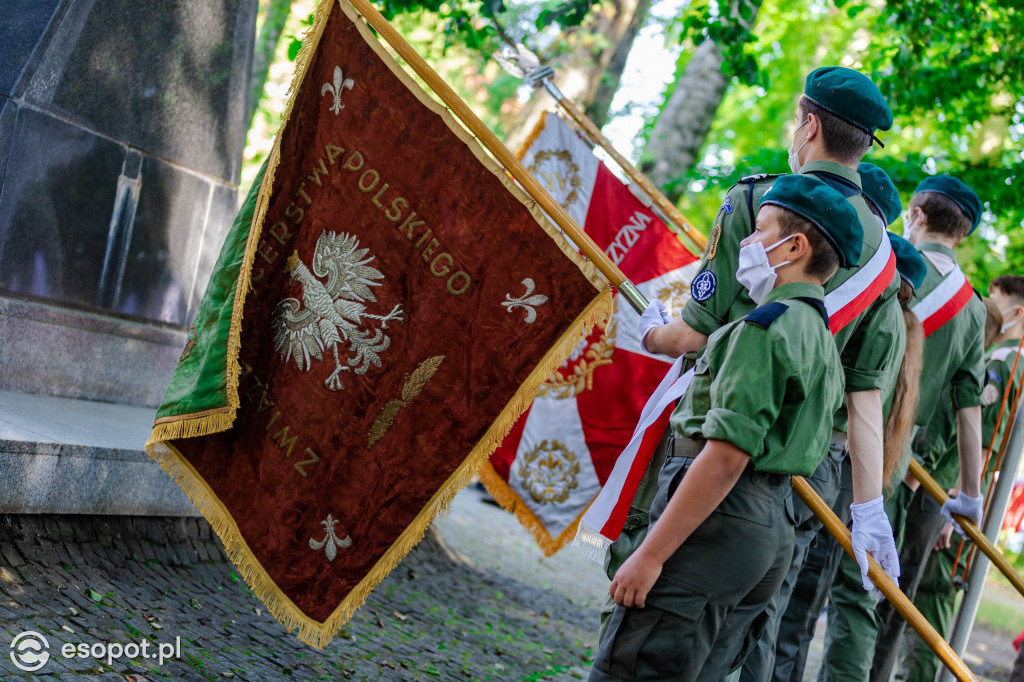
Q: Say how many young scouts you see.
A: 7